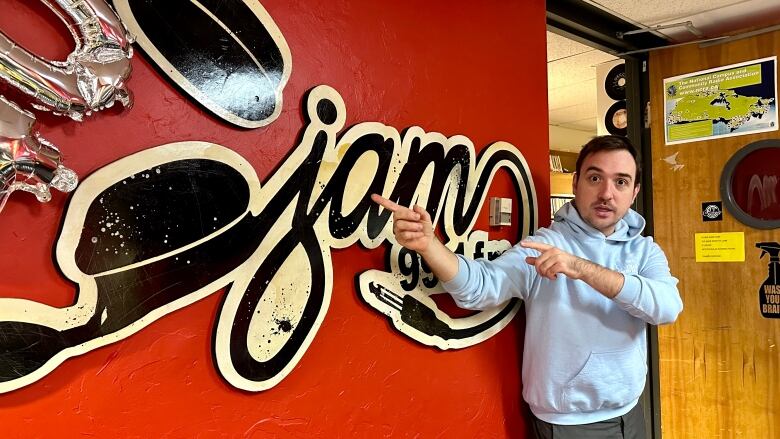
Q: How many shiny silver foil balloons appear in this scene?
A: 2